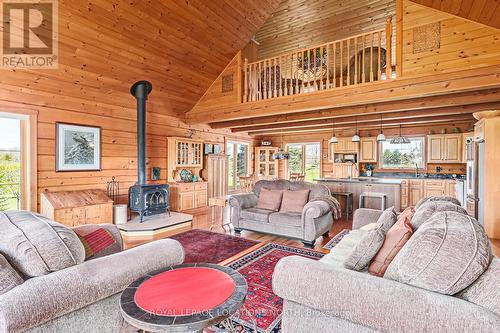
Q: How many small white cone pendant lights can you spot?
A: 3